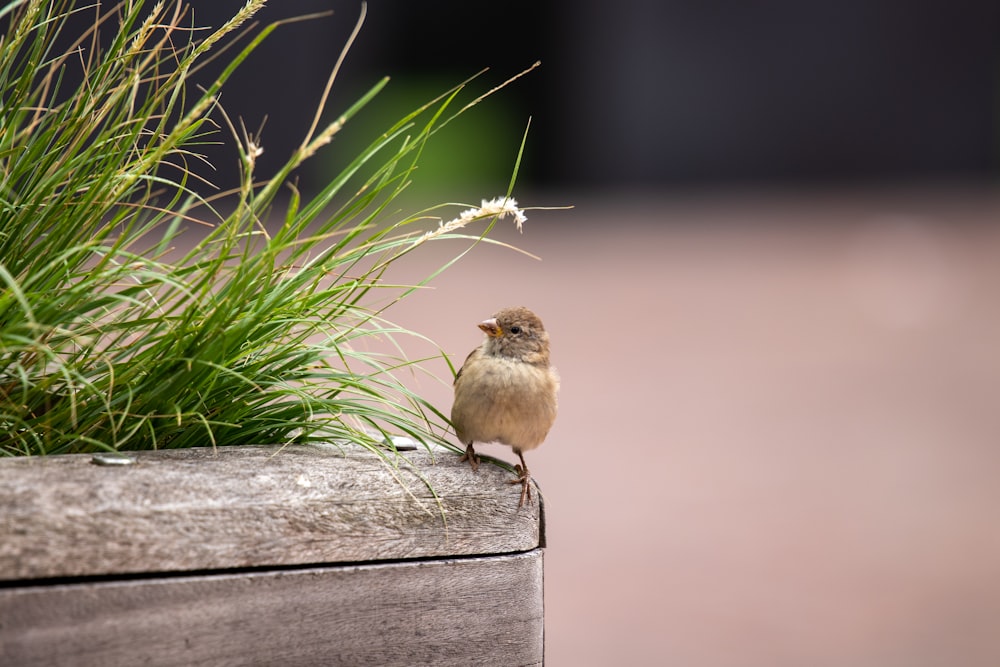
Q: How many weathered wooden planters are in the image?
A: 1